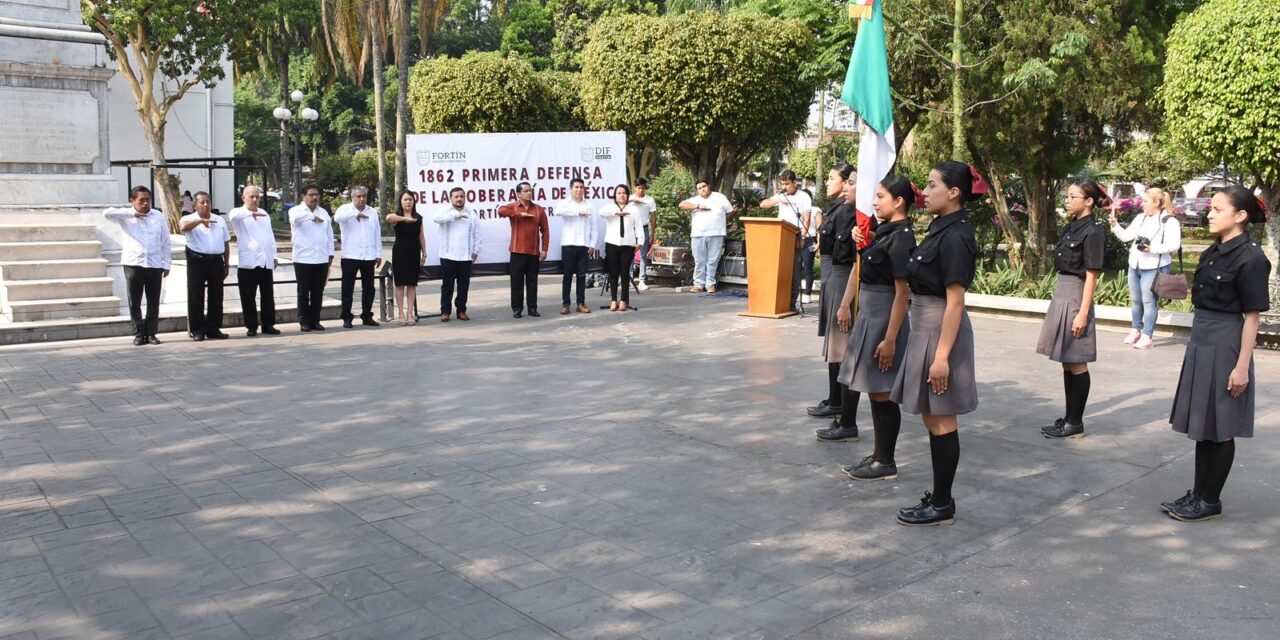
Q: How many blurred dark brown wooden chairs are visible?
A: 0